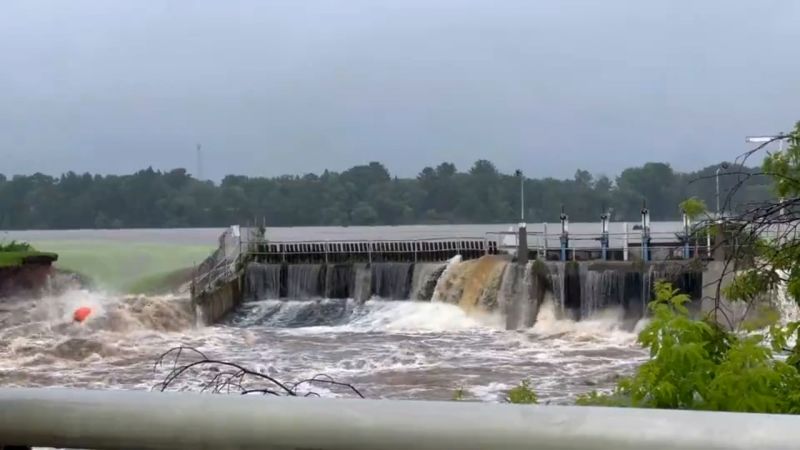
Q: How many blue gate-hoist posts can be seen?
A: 4